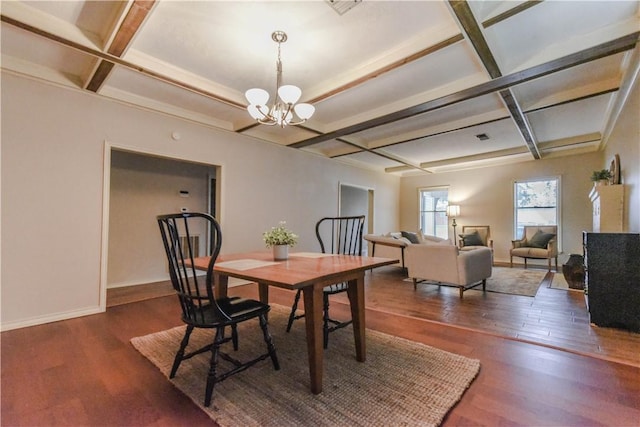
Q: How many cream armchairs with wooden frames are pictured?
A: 2